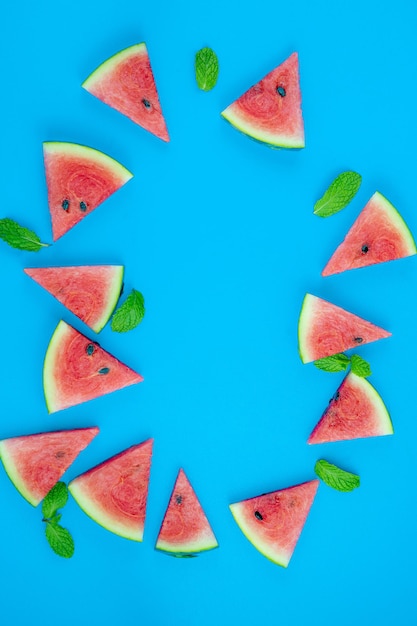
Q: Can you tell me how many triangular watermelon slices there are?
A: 12